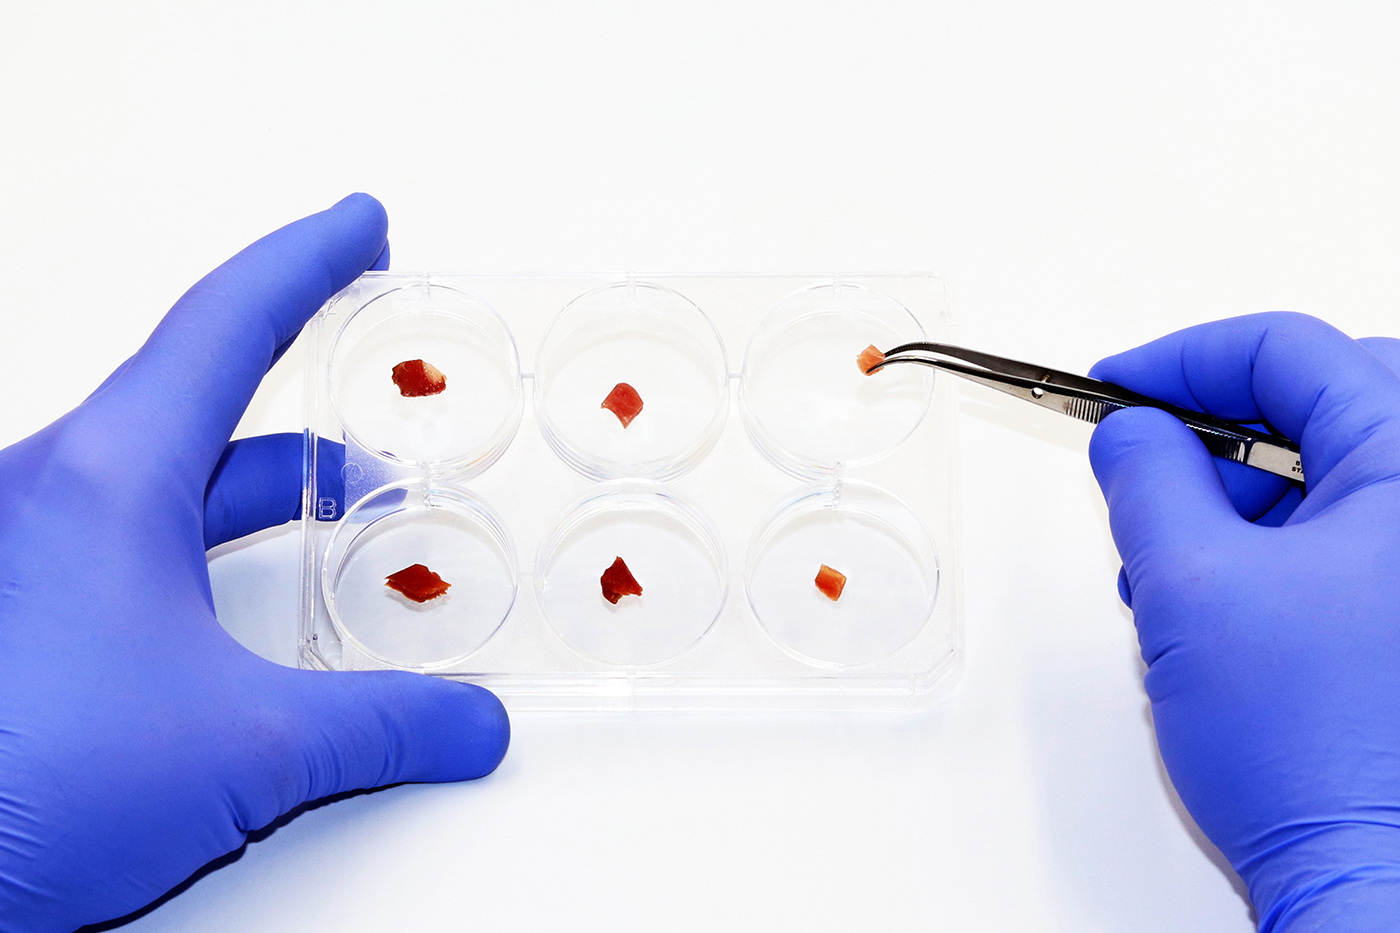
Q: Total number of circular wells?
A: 6